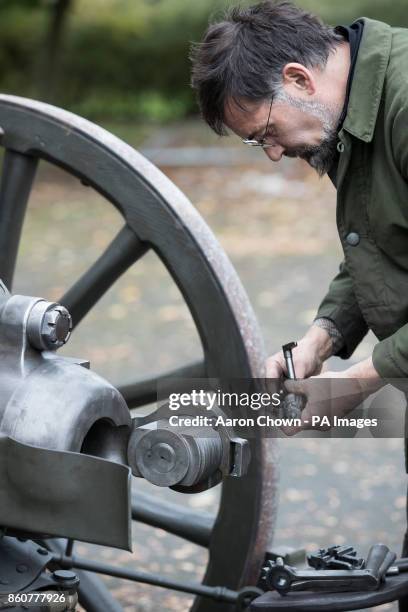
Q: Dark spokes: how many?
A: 5